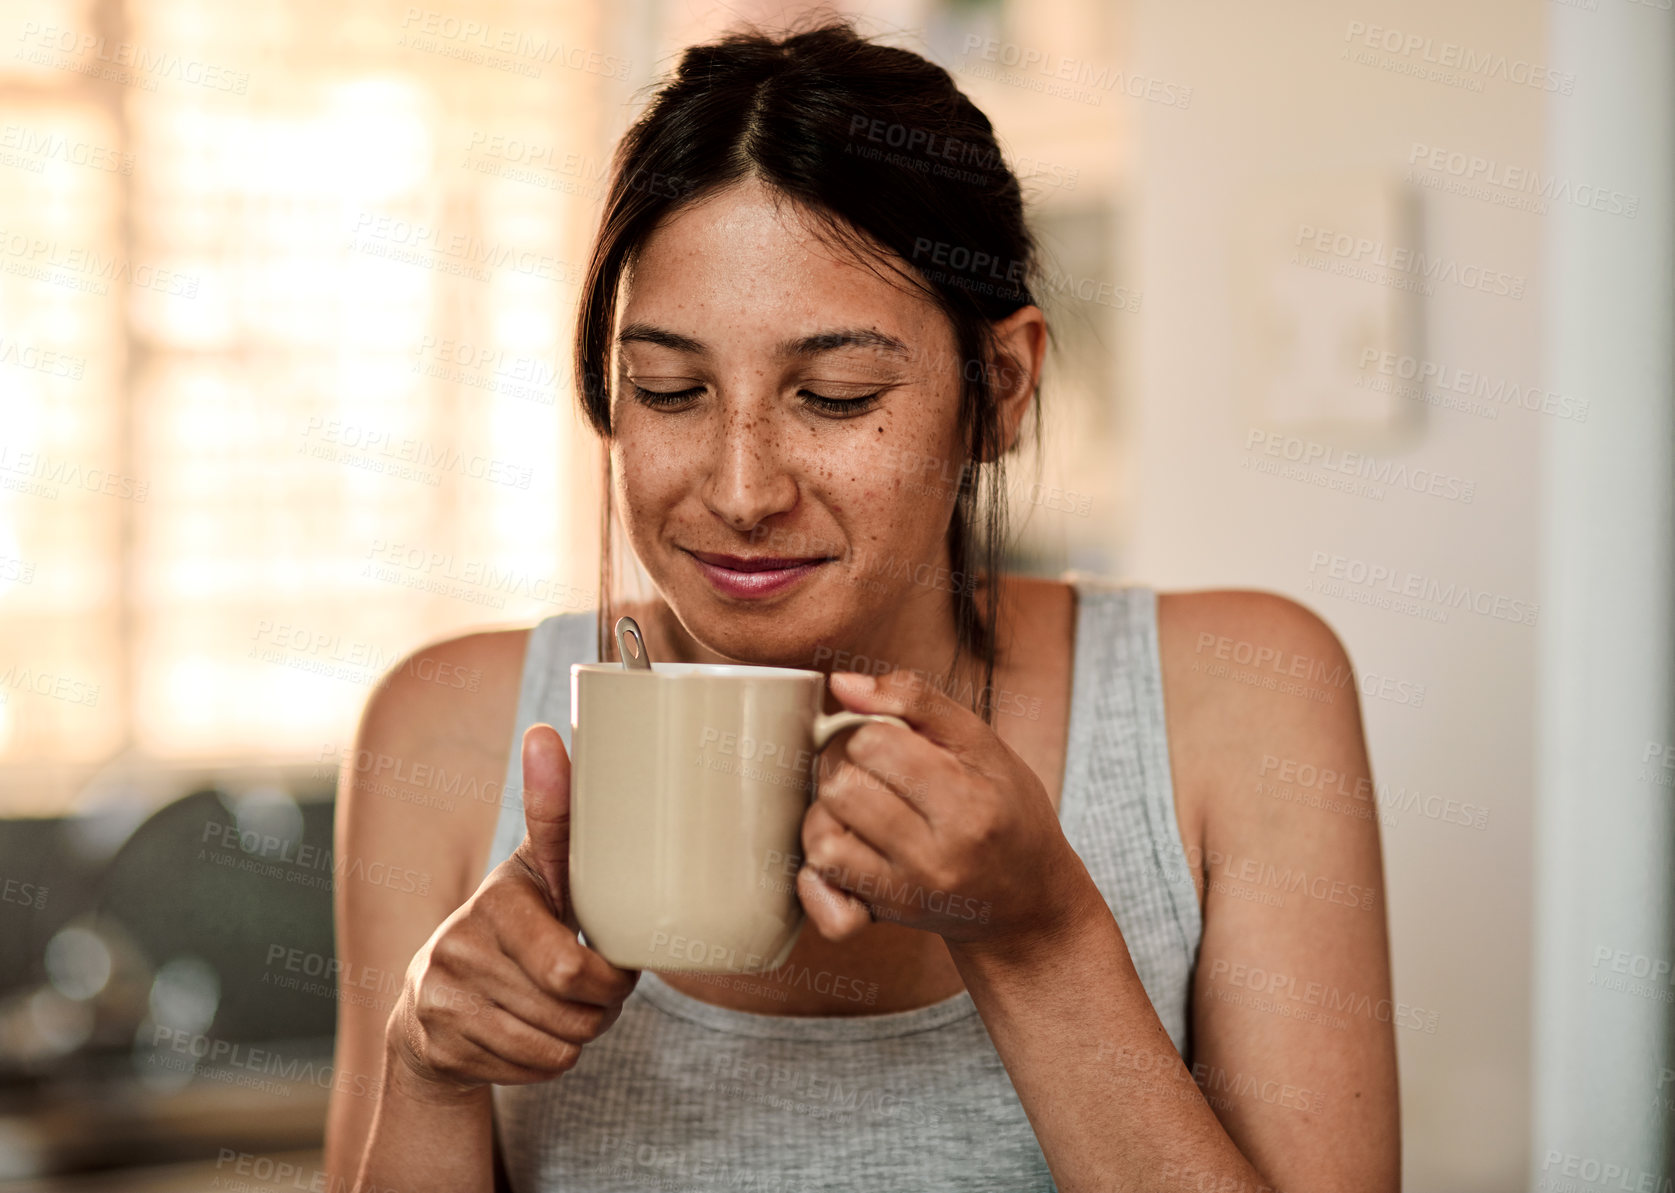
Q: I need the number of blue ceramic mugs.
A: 0